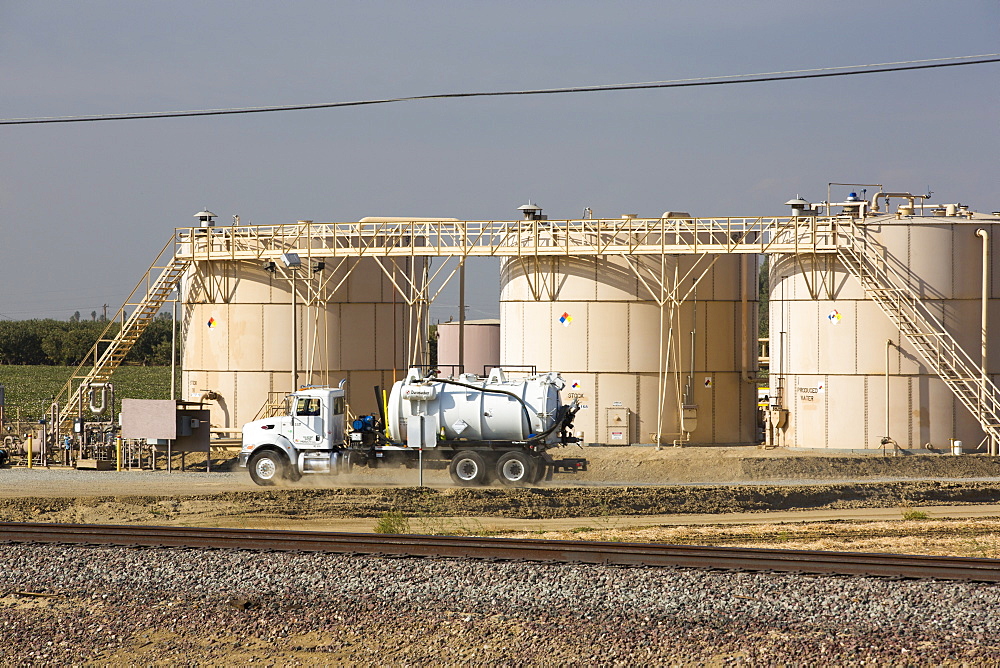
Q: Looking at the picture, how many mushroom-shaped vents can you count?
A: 3